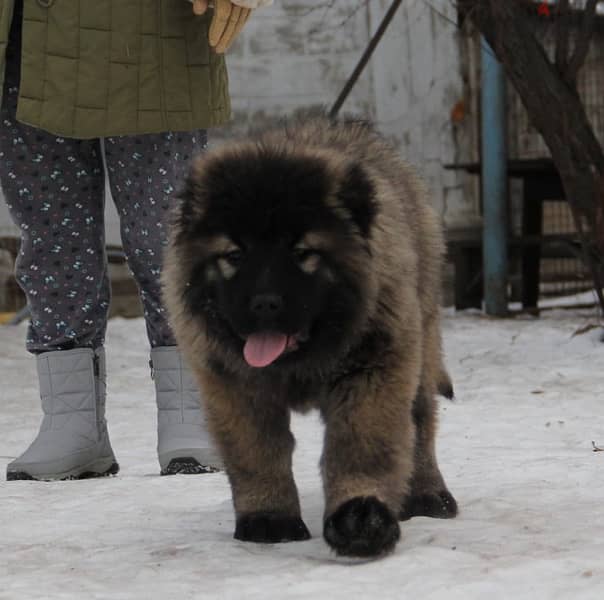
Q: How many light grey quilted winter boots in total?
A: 2